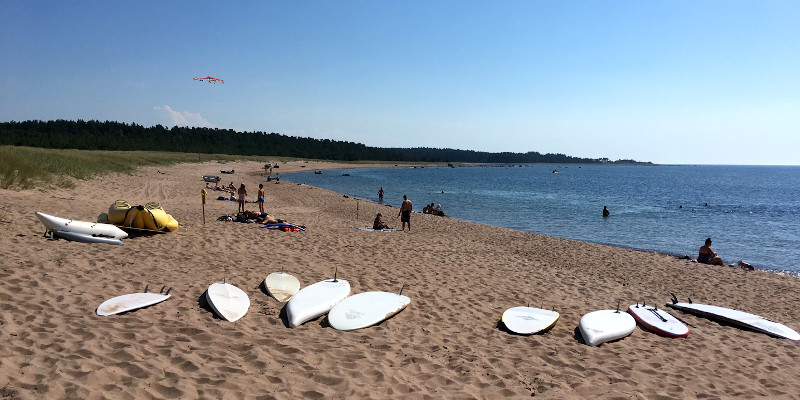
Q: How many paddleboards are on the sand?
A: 9